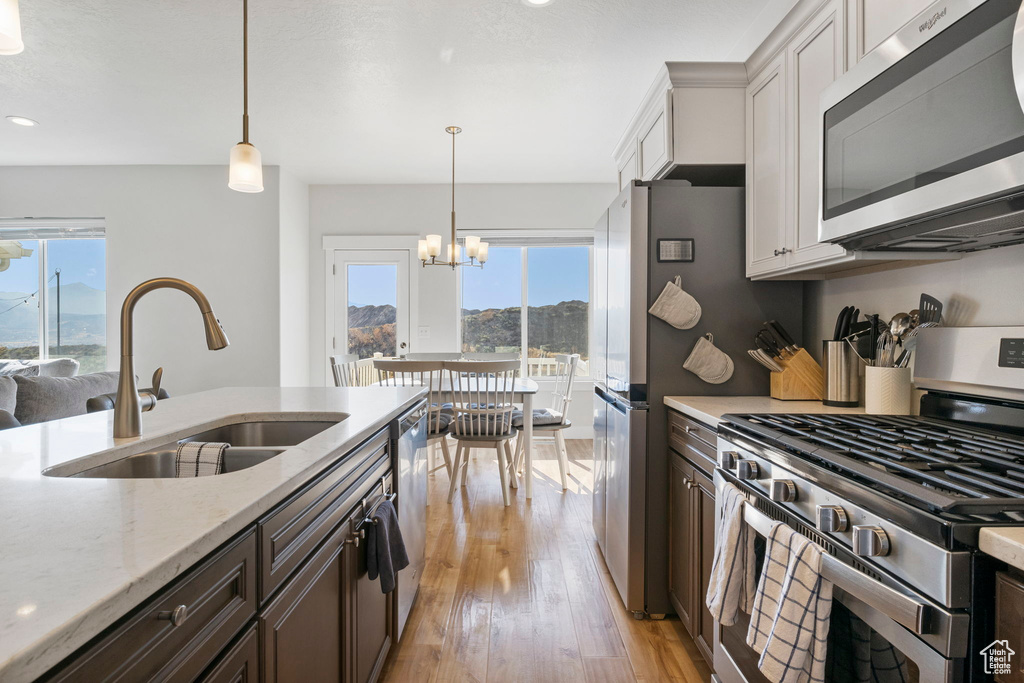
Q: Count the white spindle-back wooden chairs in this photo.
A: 6